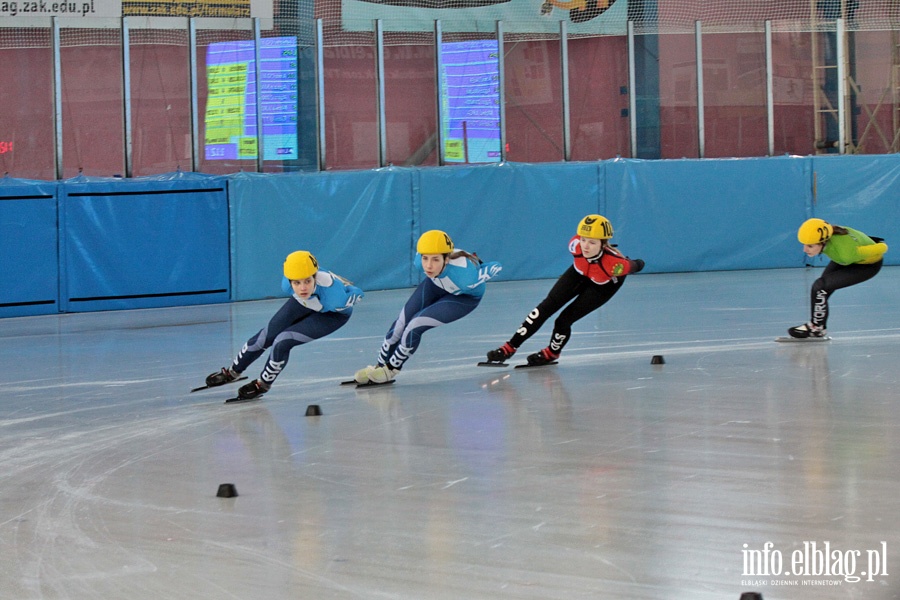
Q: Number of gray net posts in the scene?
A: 13